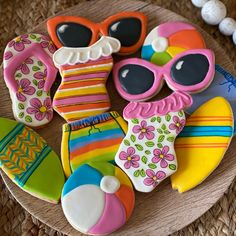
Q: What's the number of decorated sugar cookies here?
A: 11